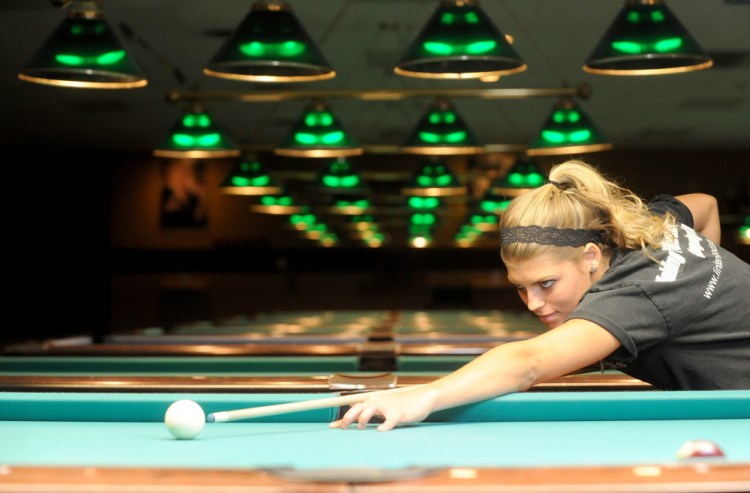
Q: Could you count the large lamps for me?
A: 4